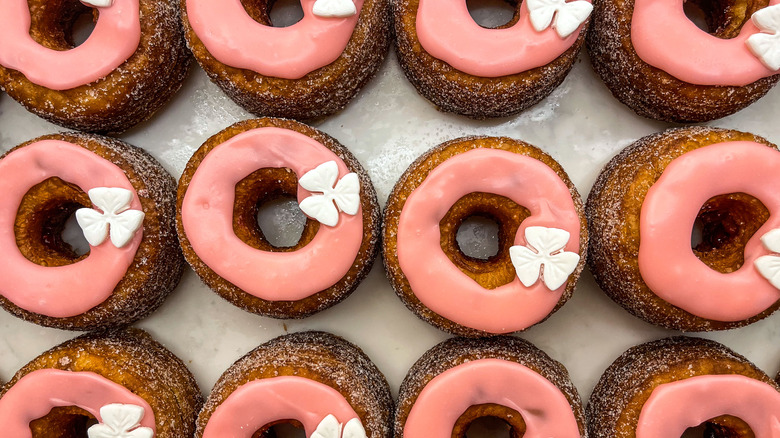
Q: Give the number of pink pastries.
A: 12